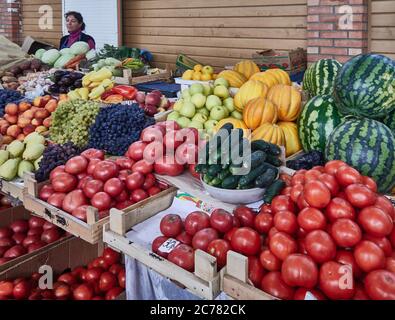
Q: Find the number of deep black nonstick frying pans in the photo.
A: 0